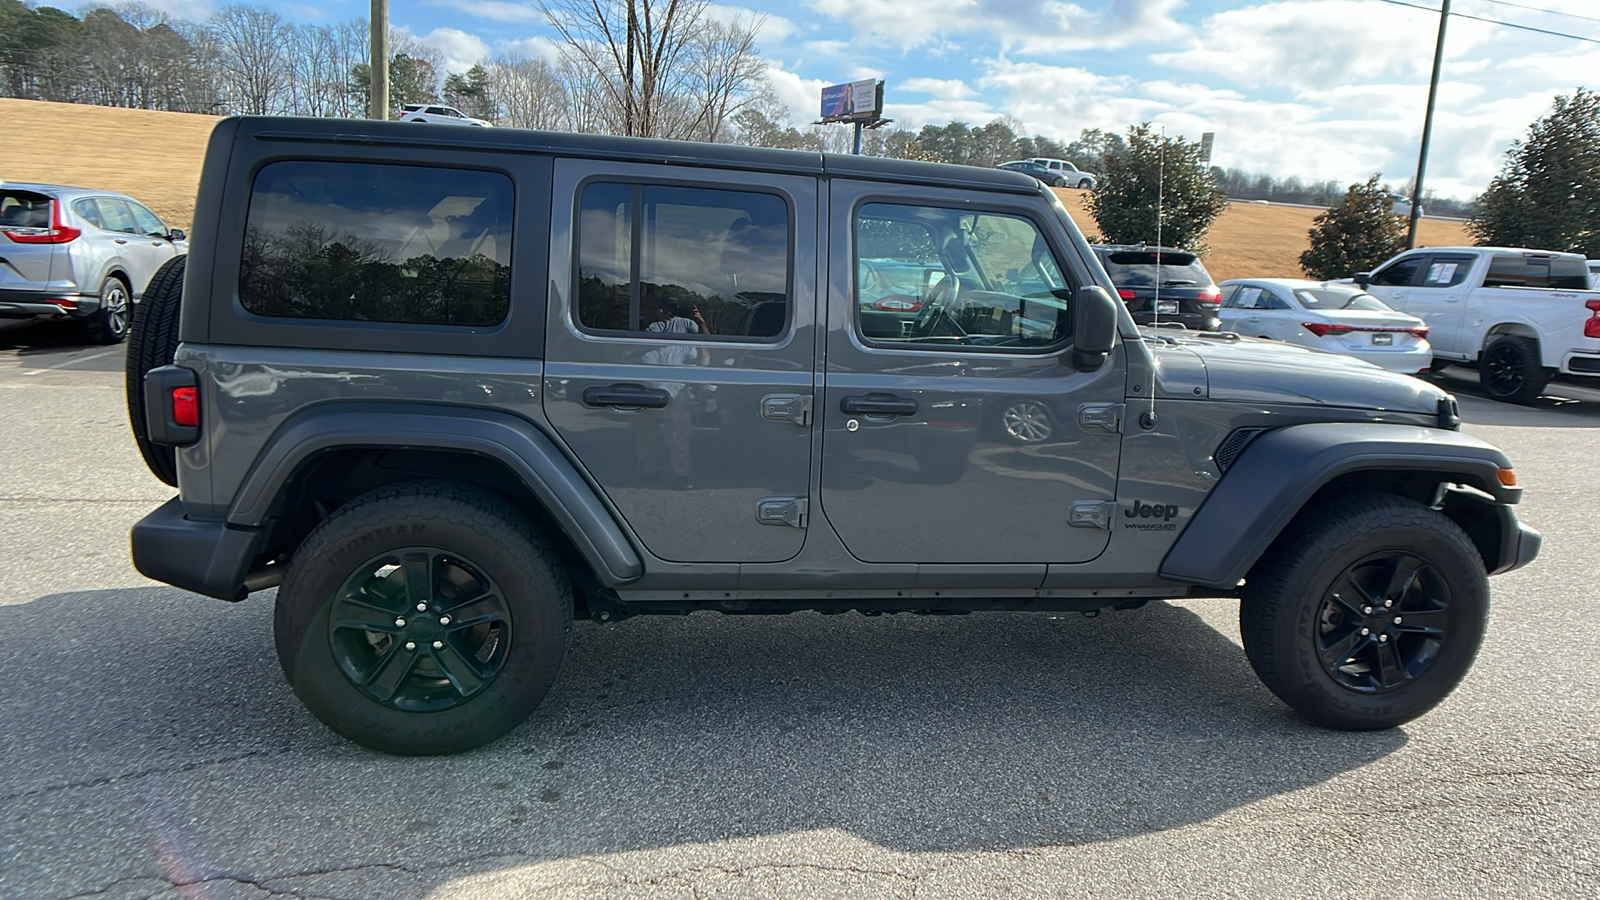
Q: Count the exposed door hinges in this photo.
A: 4